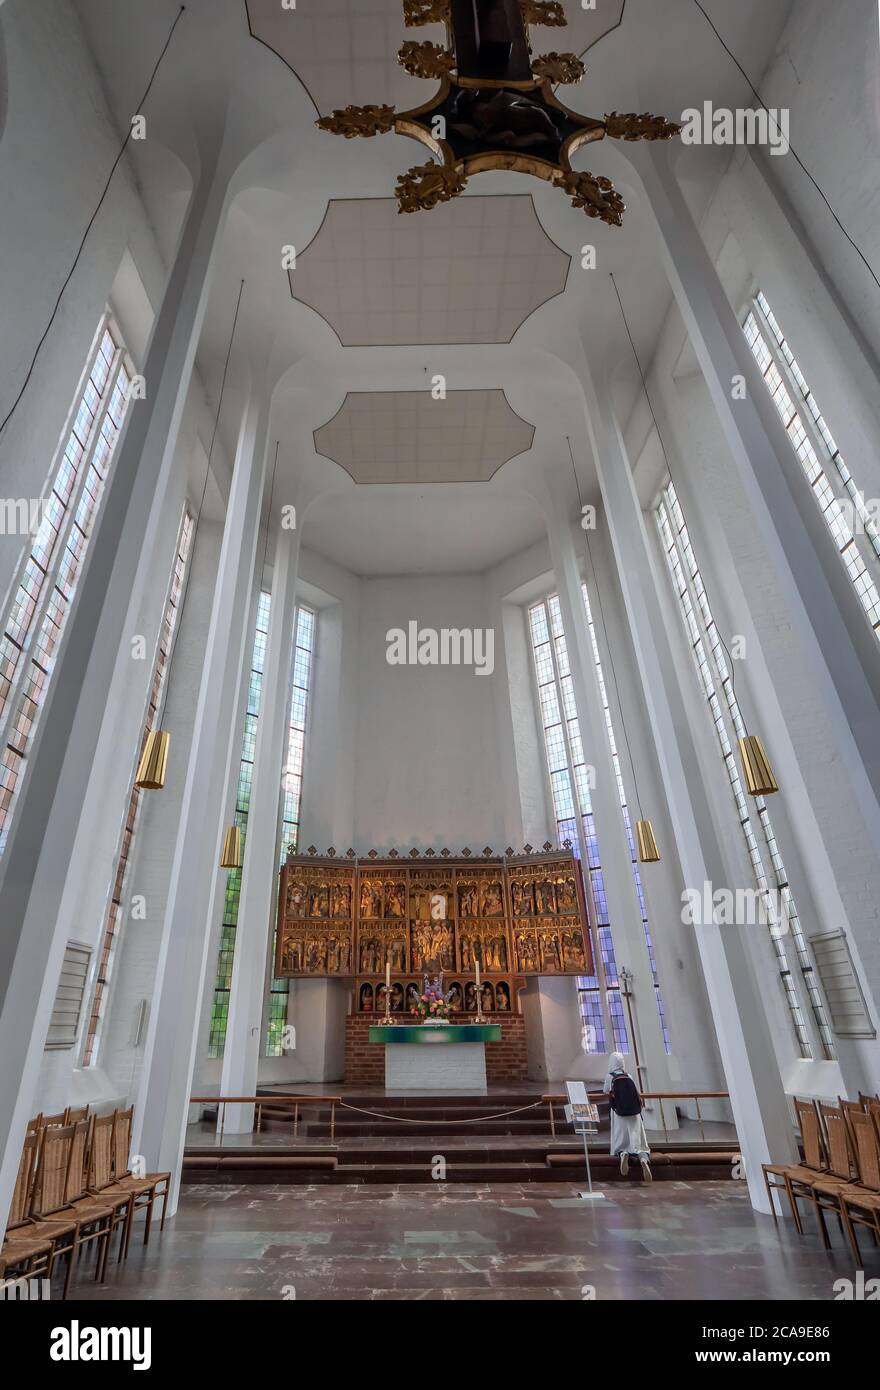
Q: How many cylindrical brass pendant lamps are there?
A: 4